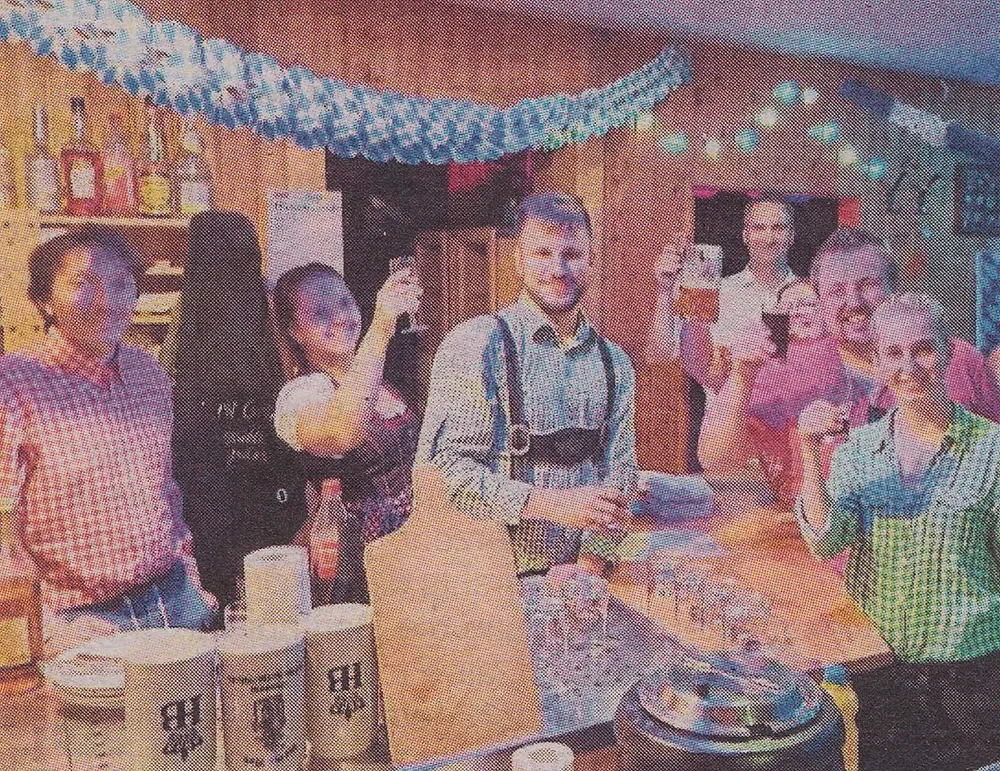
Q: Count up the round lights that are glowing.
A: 10